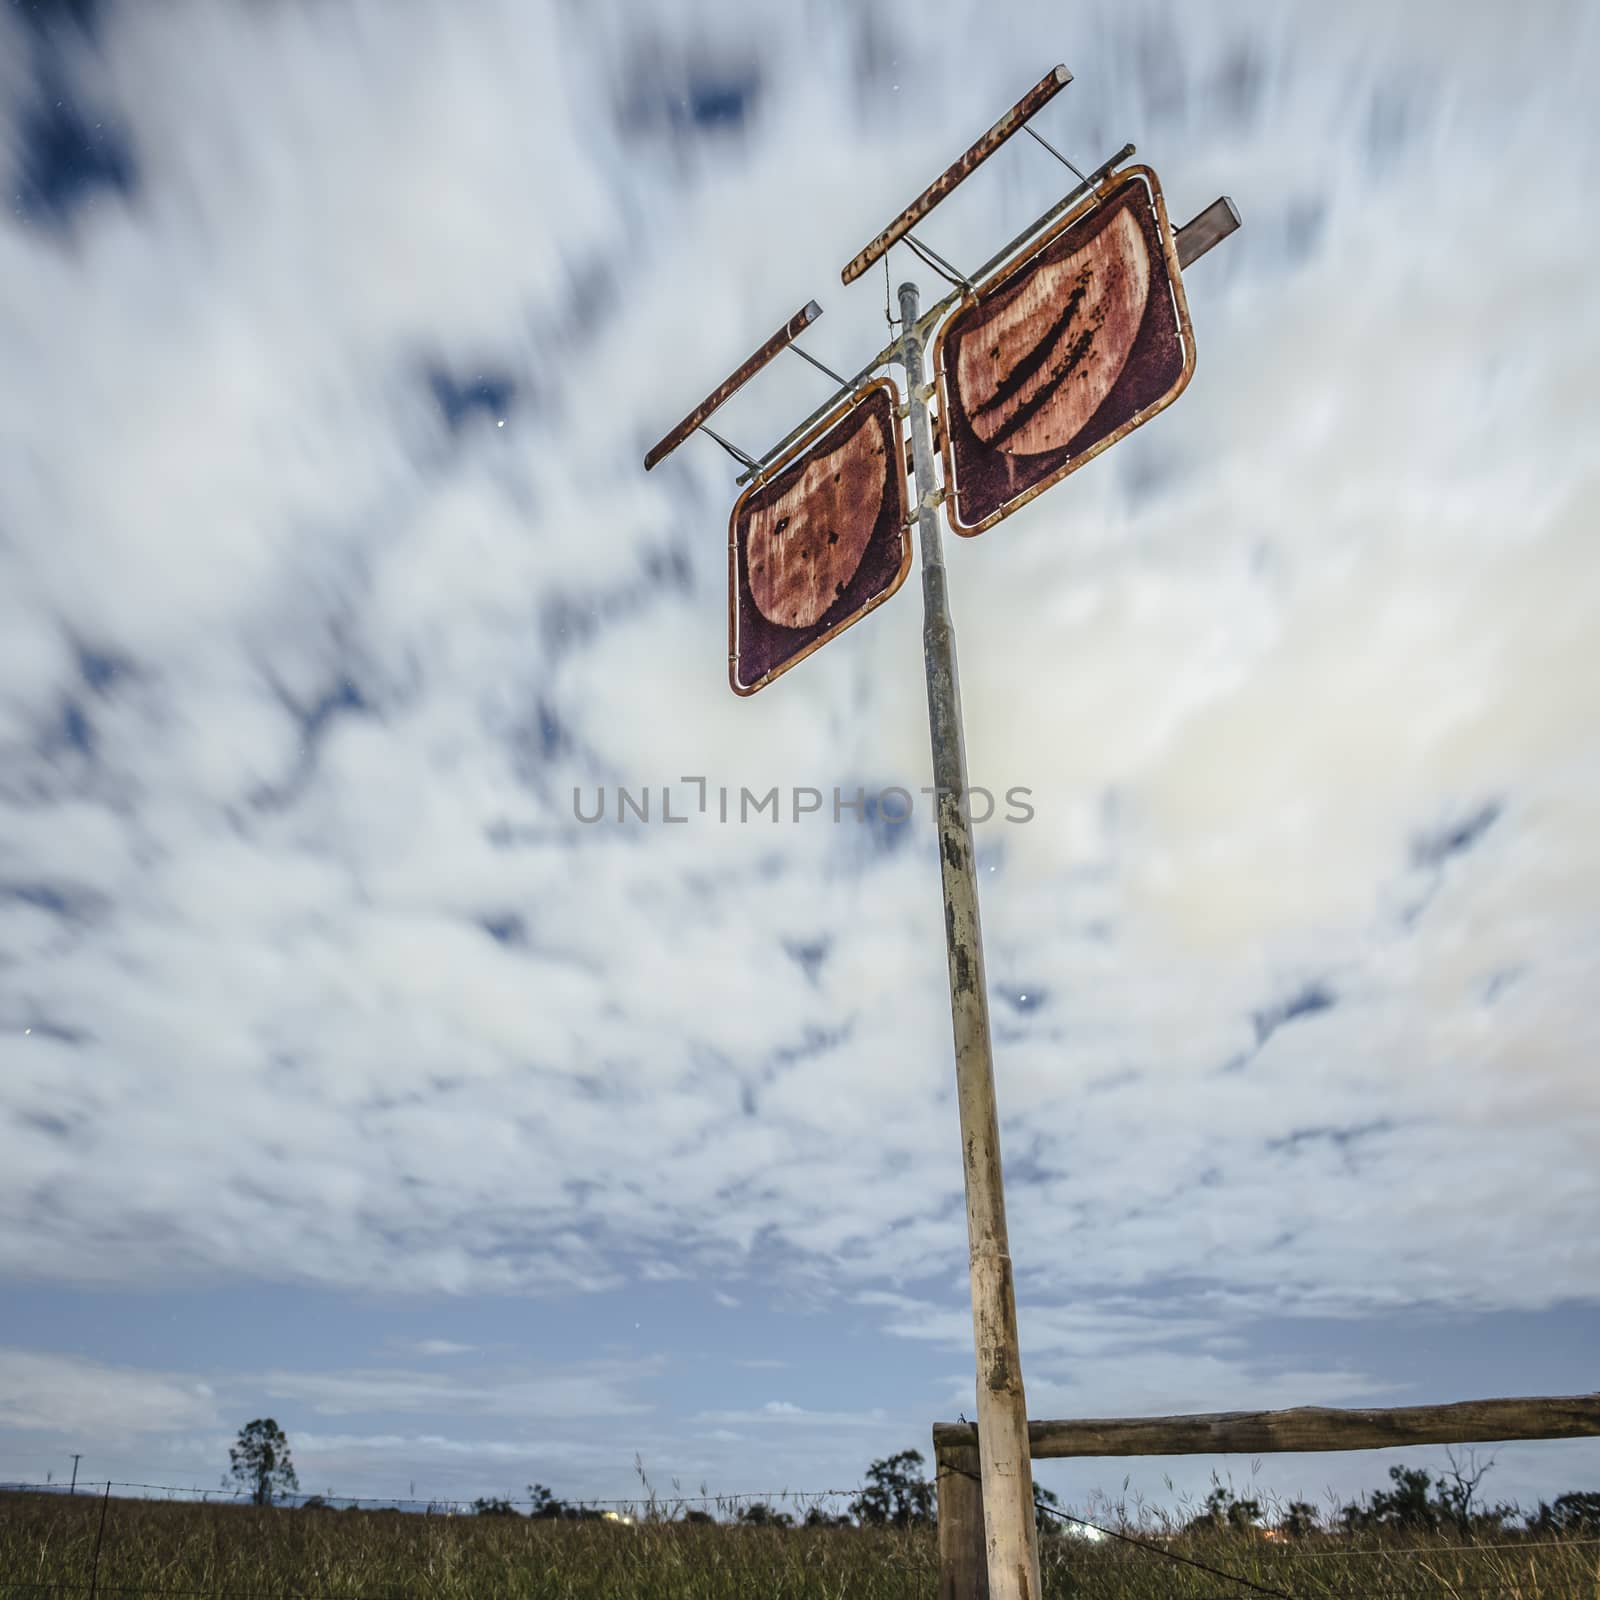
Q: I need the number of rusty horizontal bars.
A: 2